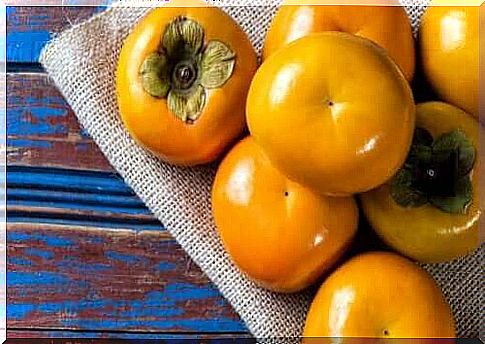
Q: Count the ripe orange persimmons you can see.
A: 7